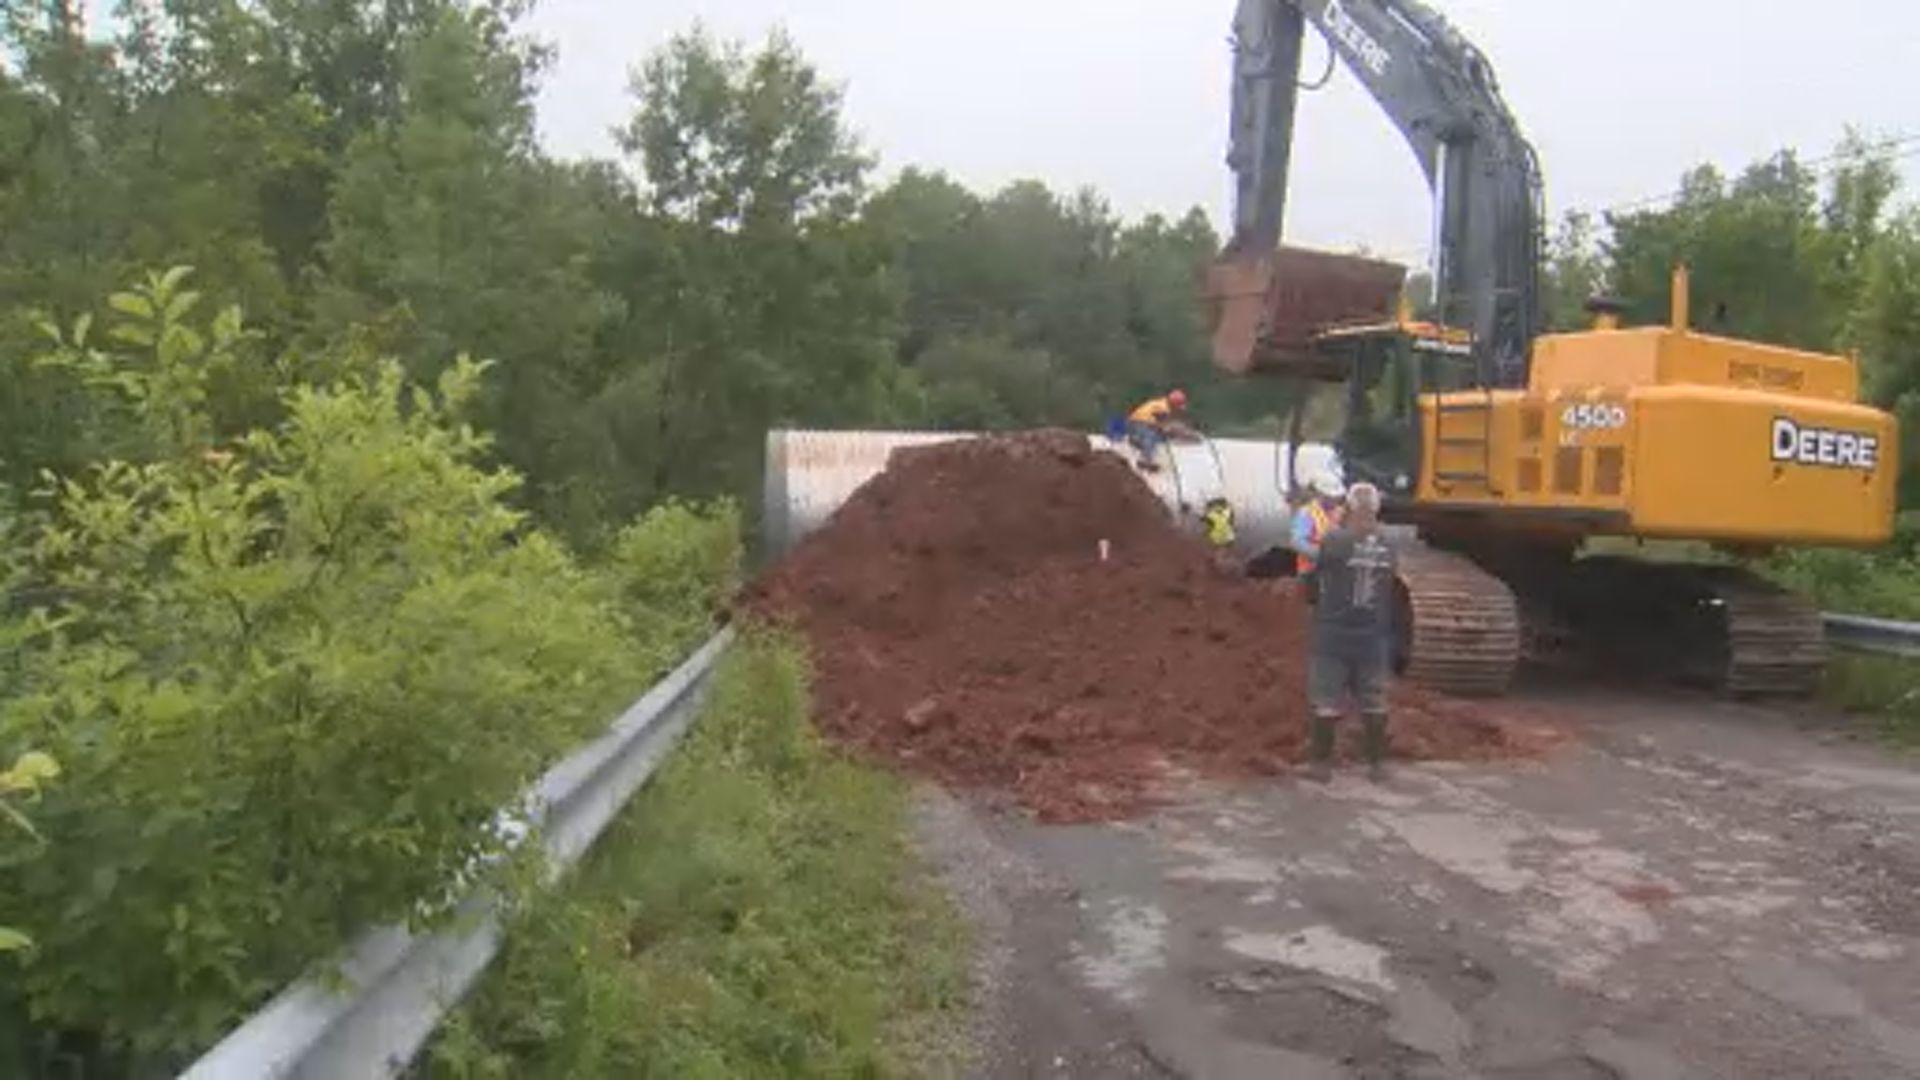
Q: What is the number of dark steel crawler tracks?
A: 2